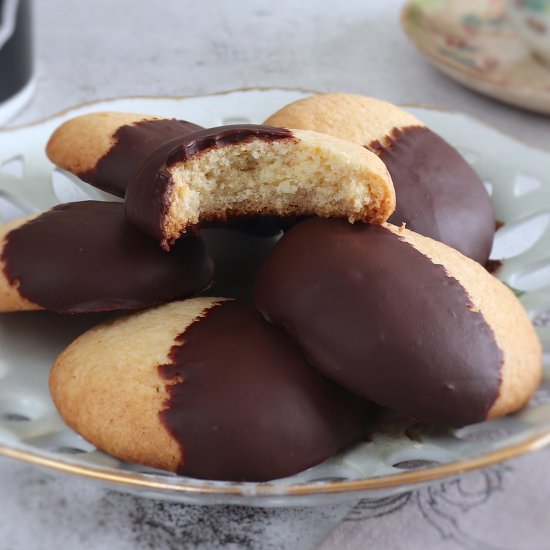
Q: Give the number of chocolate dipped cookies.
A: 6